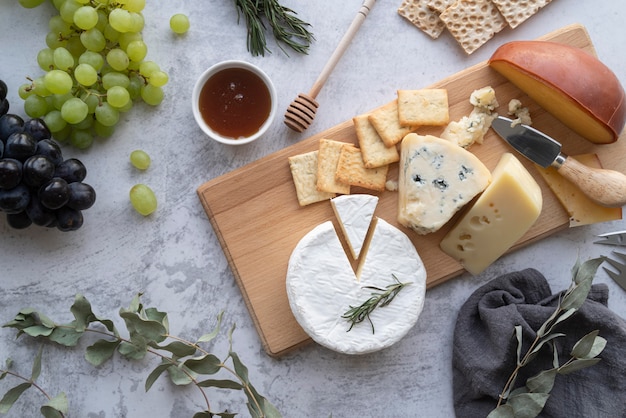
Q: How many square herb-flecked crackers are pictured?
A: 6